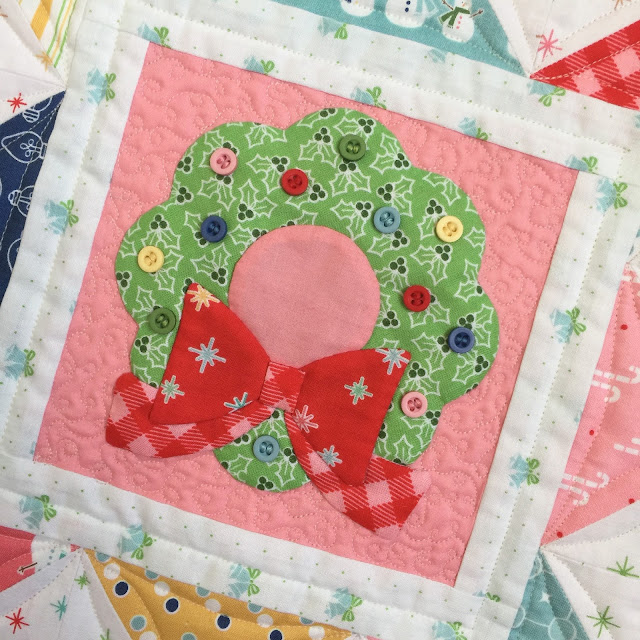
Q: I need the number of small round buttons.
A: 12